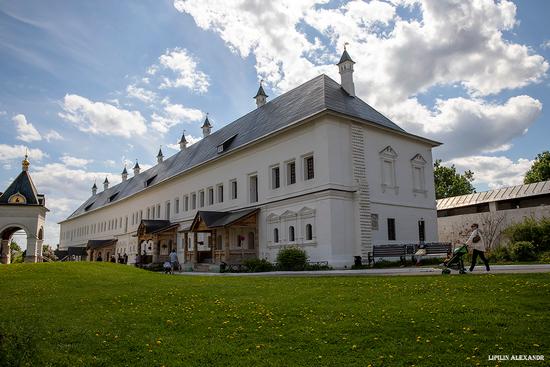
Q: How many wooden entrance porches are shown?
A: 3